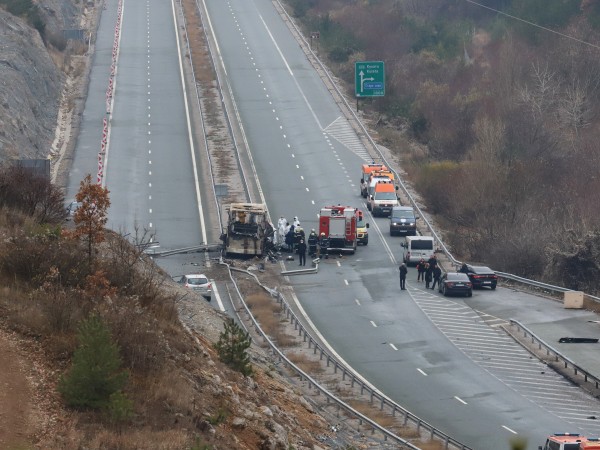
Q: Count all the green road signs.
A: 1